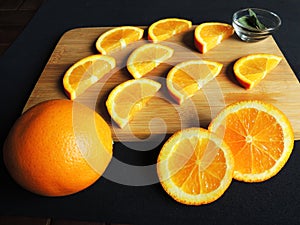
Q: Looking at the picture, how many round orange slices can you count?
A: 2